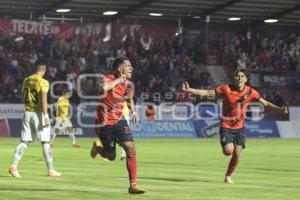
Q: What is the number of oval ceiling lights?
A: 5